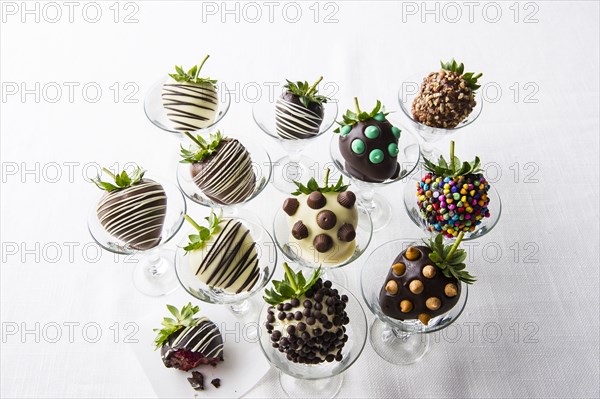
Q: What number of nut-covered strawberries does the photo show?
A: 1